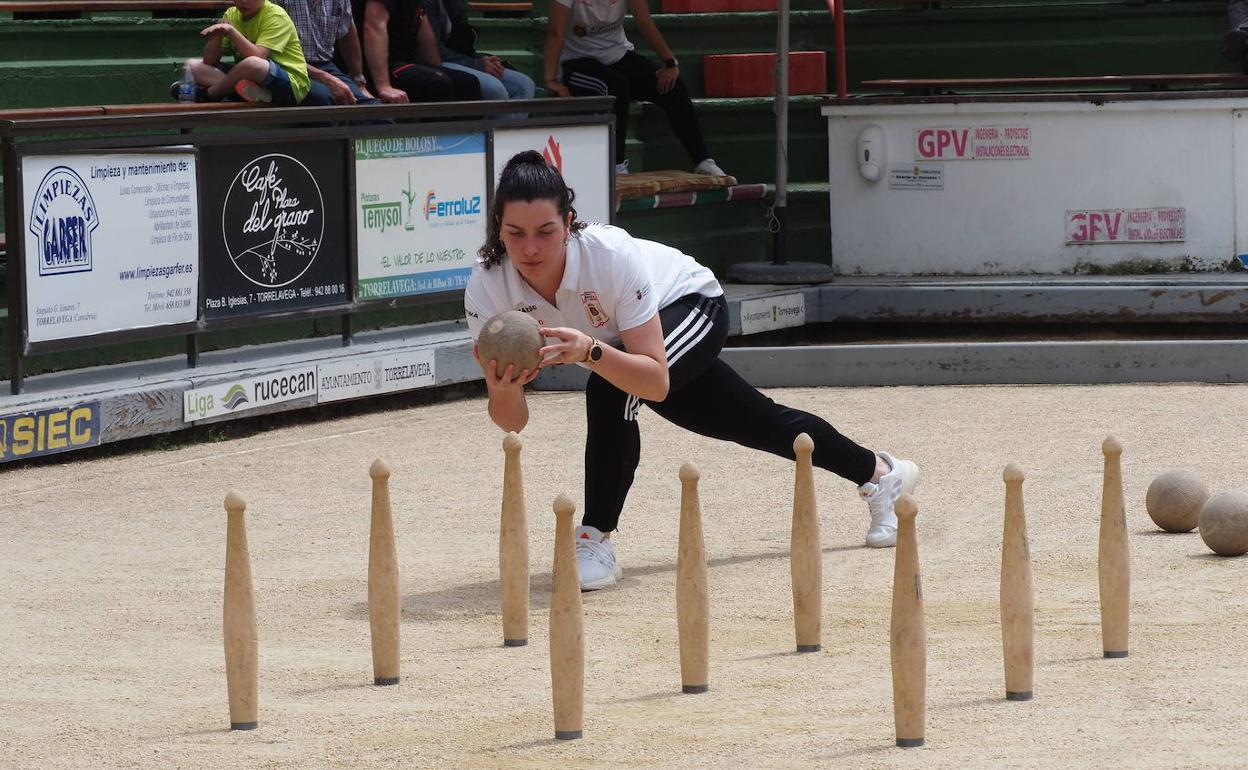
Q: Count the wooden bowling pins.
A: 9